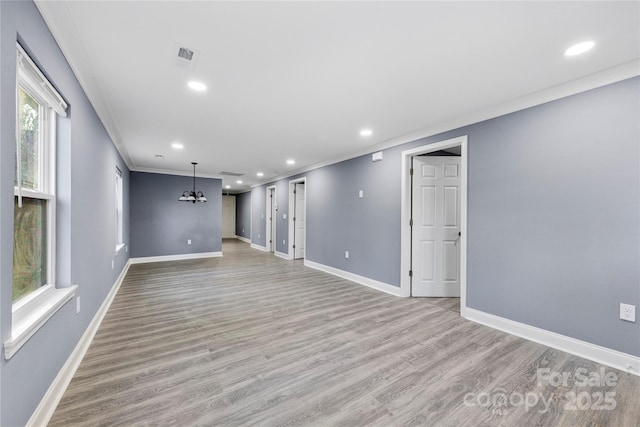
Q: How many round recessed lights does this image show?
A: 8